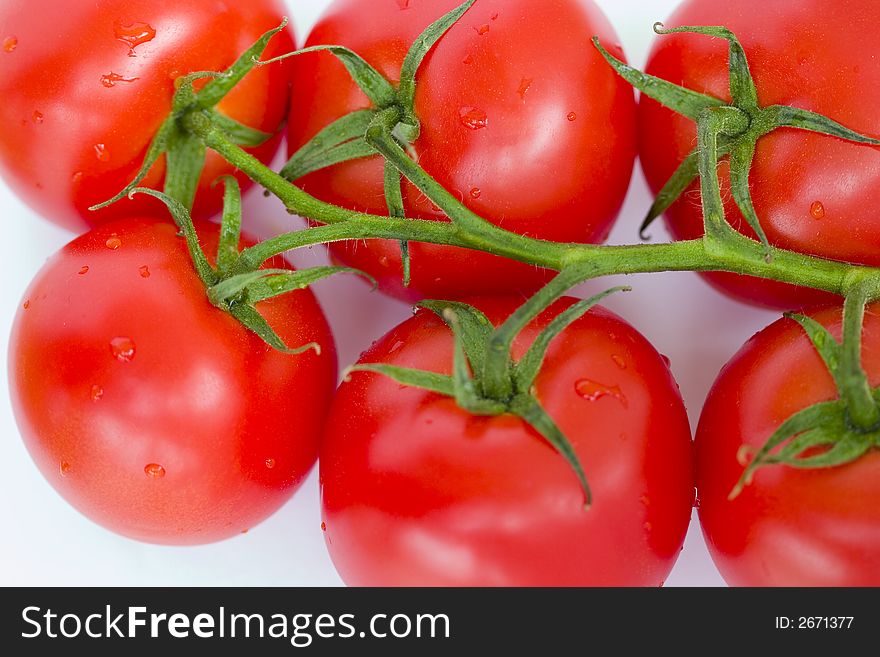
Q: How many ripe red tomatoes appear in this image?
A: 6